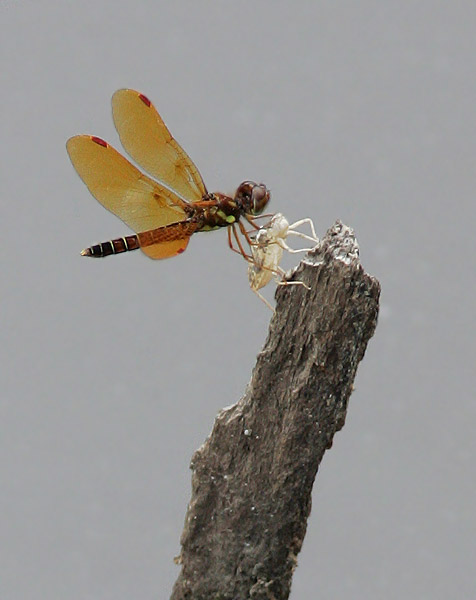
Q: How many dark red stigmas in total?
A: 3